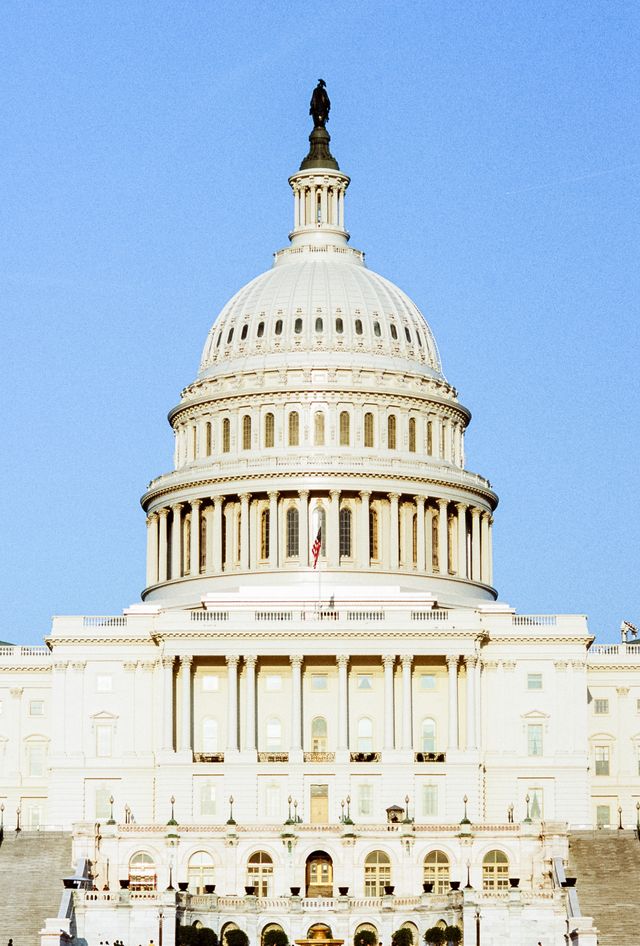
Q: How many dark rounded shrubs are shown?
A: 8